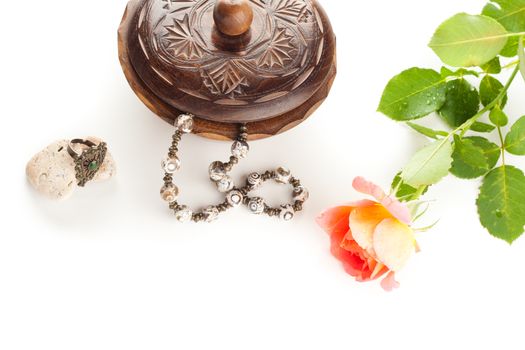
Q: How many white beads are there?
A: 14